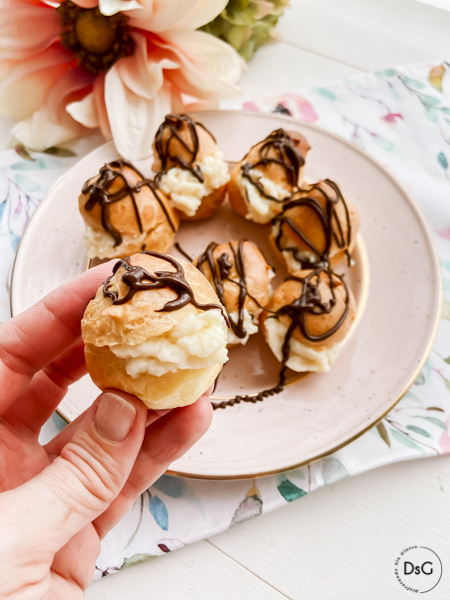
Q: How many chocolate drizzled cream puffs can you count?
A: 7